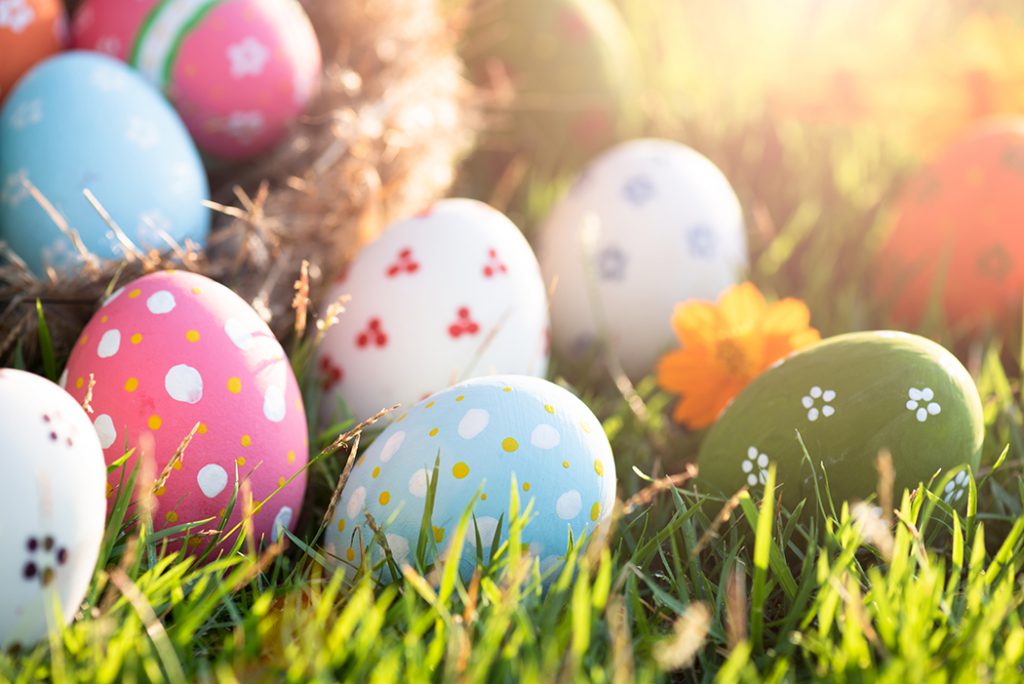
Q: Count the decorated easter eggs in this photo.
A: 11